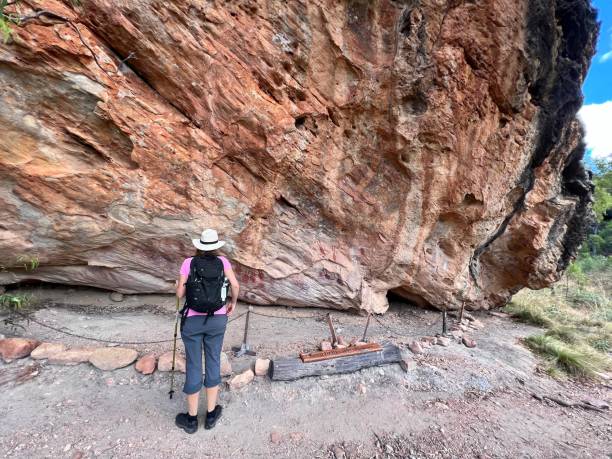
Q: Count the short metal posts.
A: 5